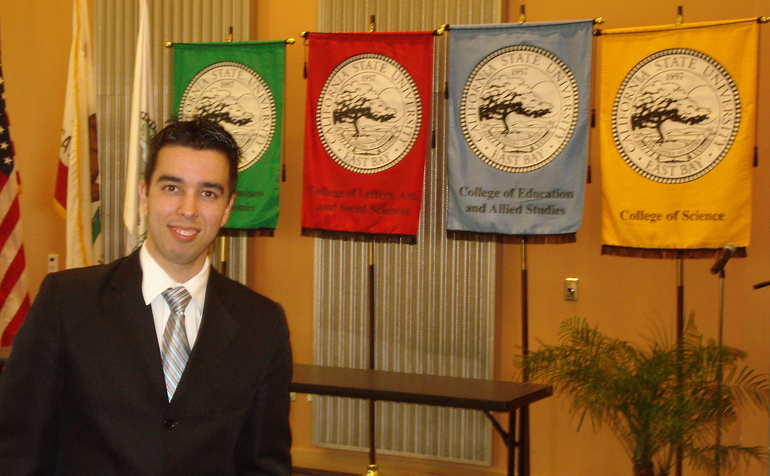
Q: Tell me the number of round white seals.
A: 4